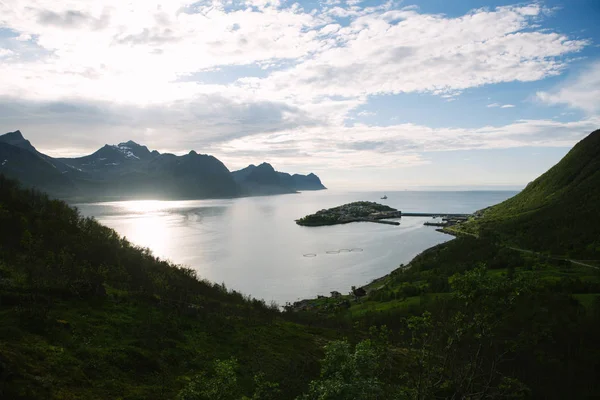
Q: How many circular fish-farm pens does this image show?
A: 4